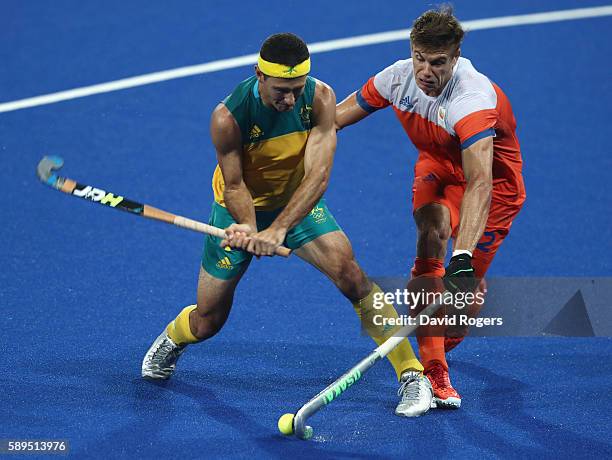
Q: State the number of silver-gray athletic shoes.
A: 2